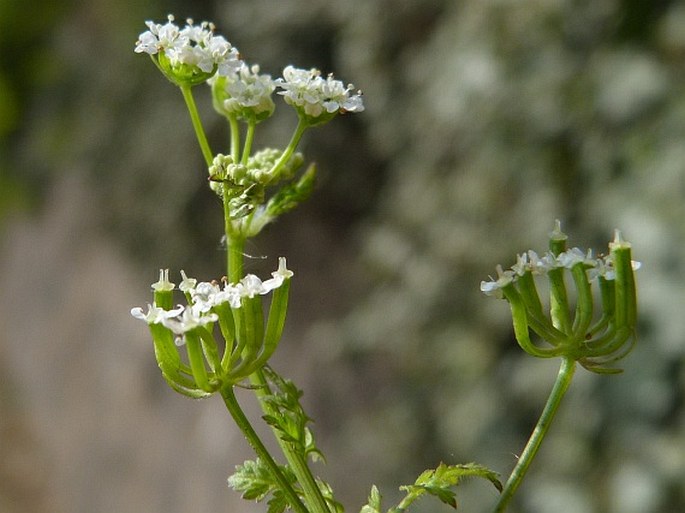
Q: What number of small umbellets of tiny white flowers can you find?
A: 5